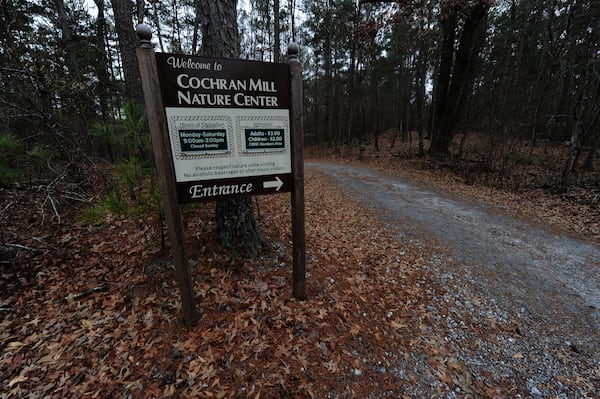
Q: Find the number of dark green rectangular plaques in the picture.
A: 2